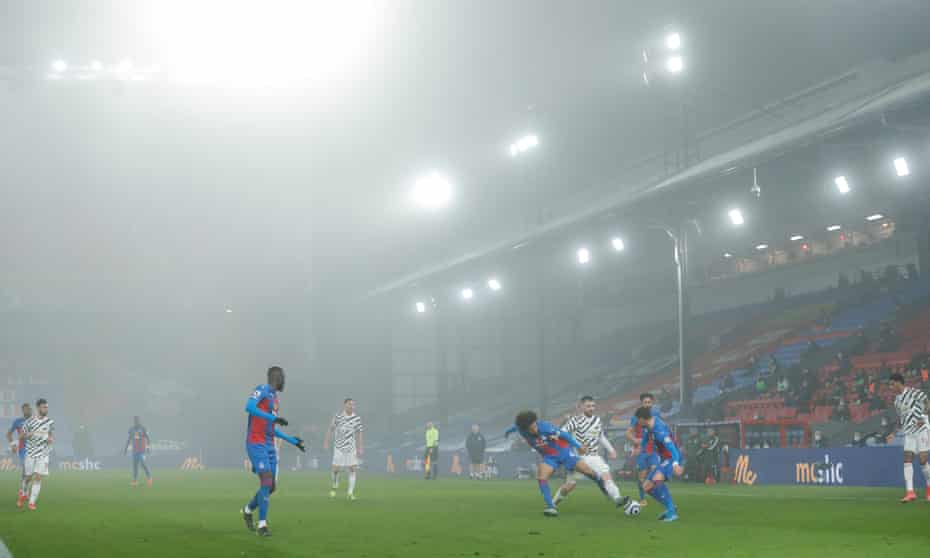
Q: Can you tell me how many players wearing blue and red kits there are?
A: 6